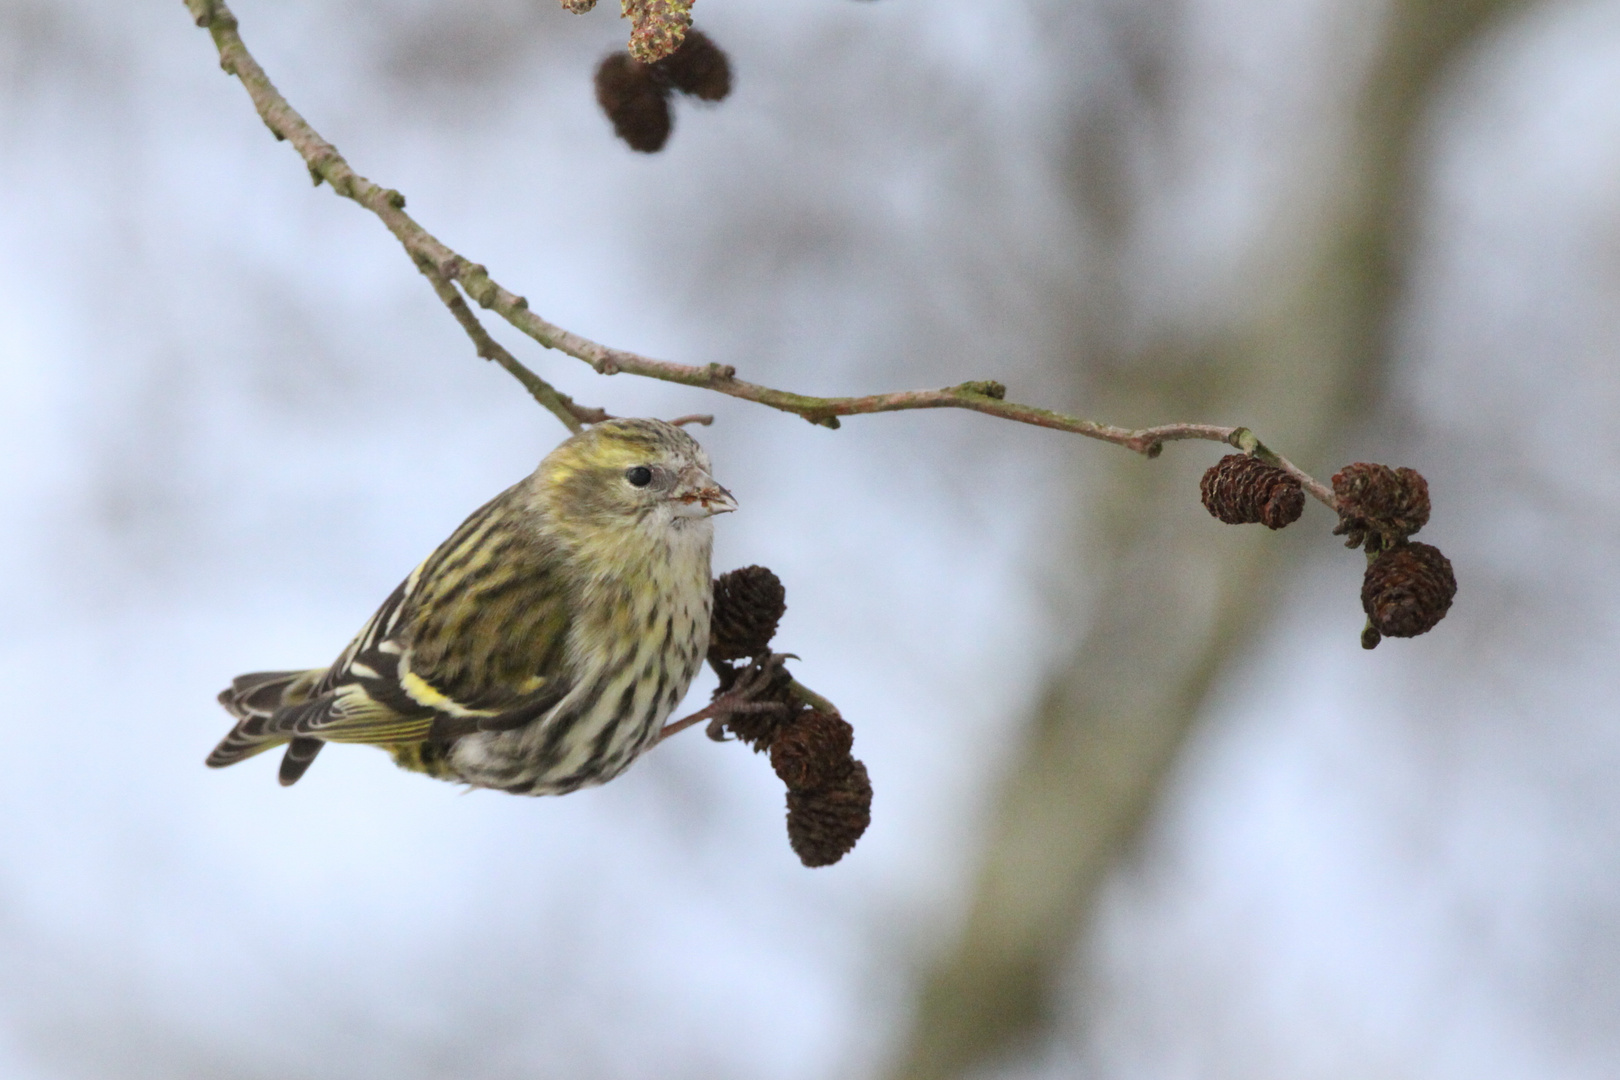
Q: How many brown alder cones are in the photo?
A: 9